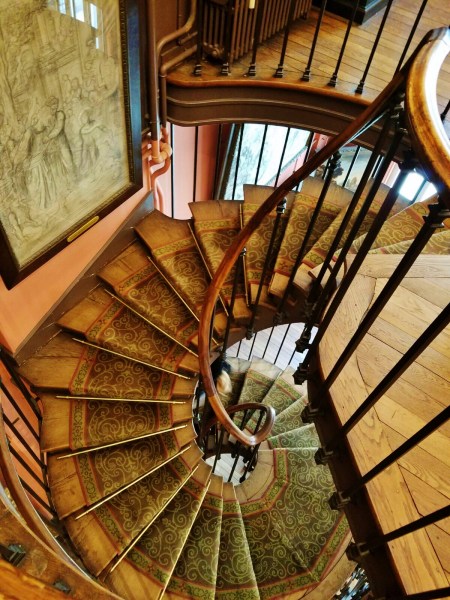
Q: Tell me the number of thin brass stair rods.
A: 10